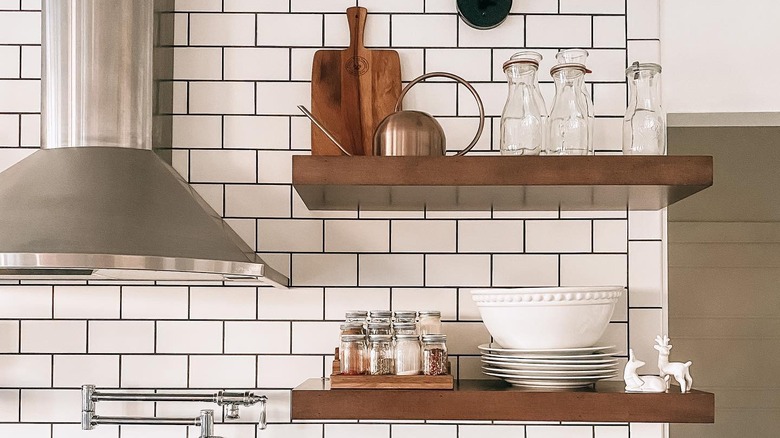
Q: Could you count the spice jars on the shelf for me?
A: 11